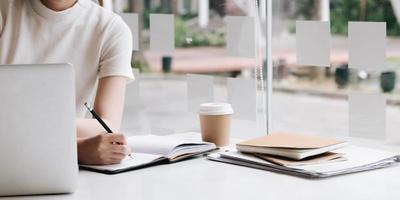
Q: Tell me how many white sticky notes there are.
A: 9